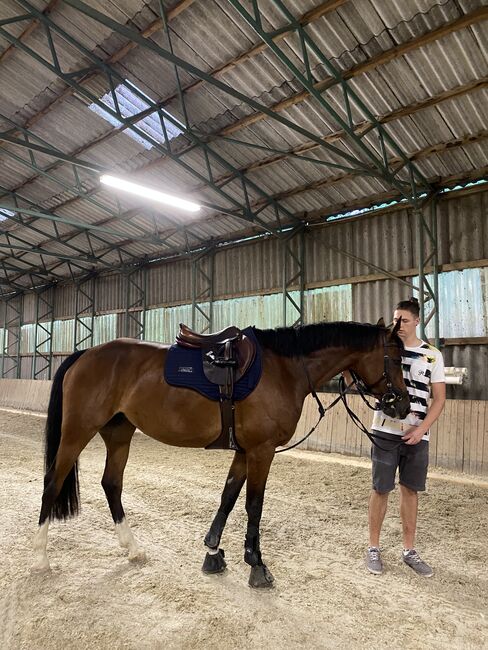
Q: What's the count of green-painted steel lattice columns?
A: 7